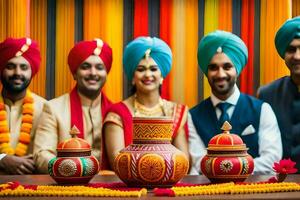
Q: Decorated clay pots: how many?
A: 3